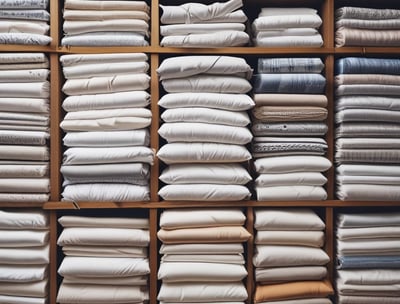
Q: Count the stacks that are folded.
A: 15